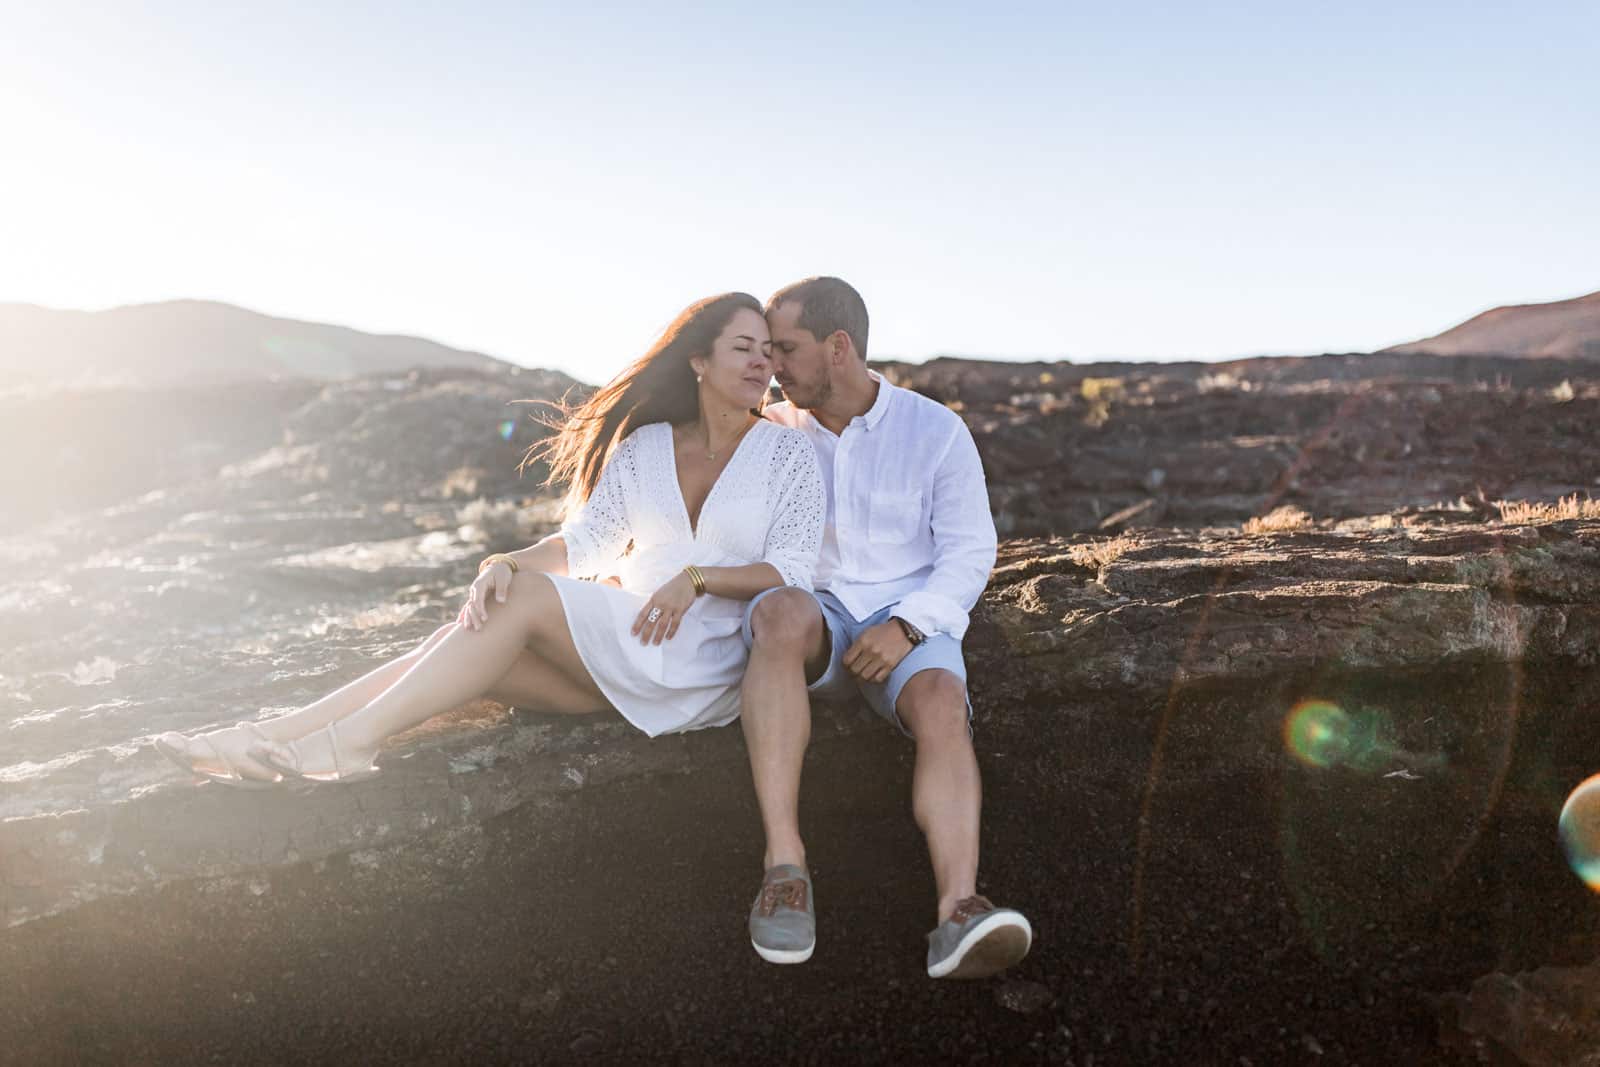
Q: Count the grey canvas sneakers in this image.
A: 2